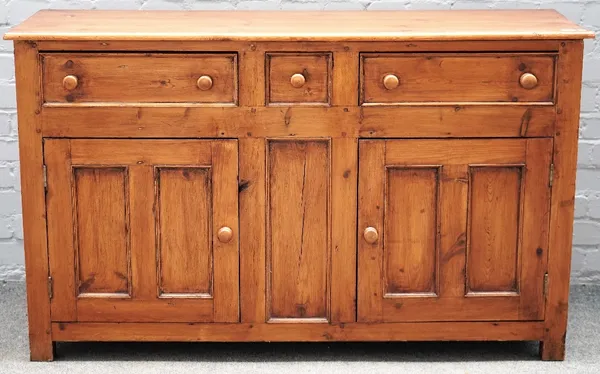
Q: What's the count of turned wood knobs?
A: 7